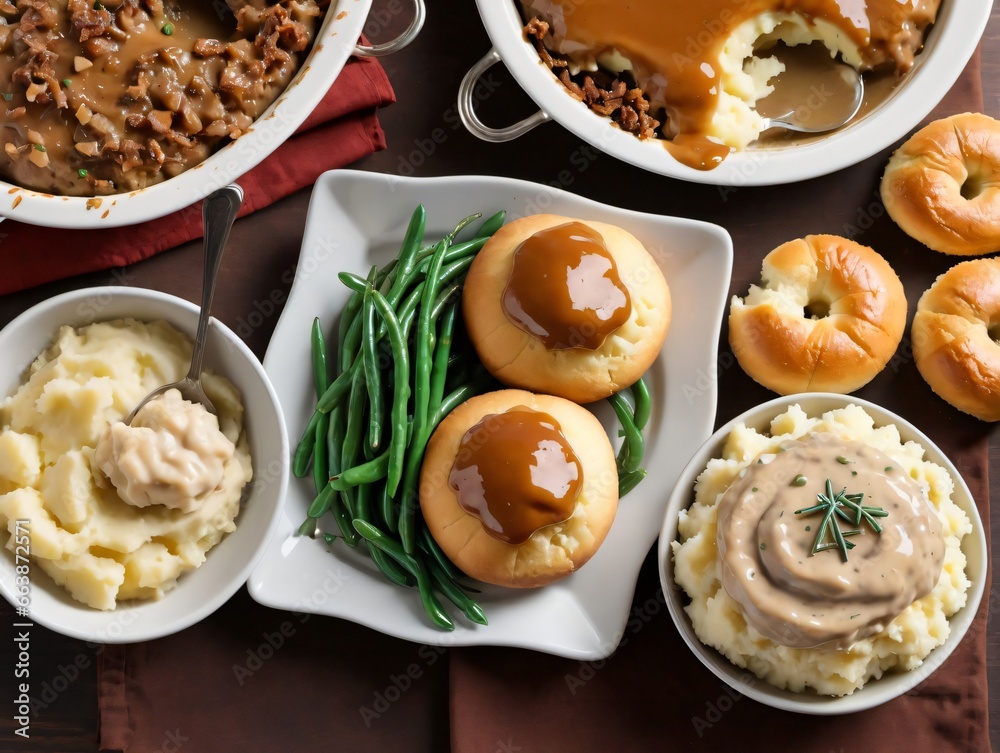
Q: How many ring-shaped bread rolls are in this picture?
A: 3